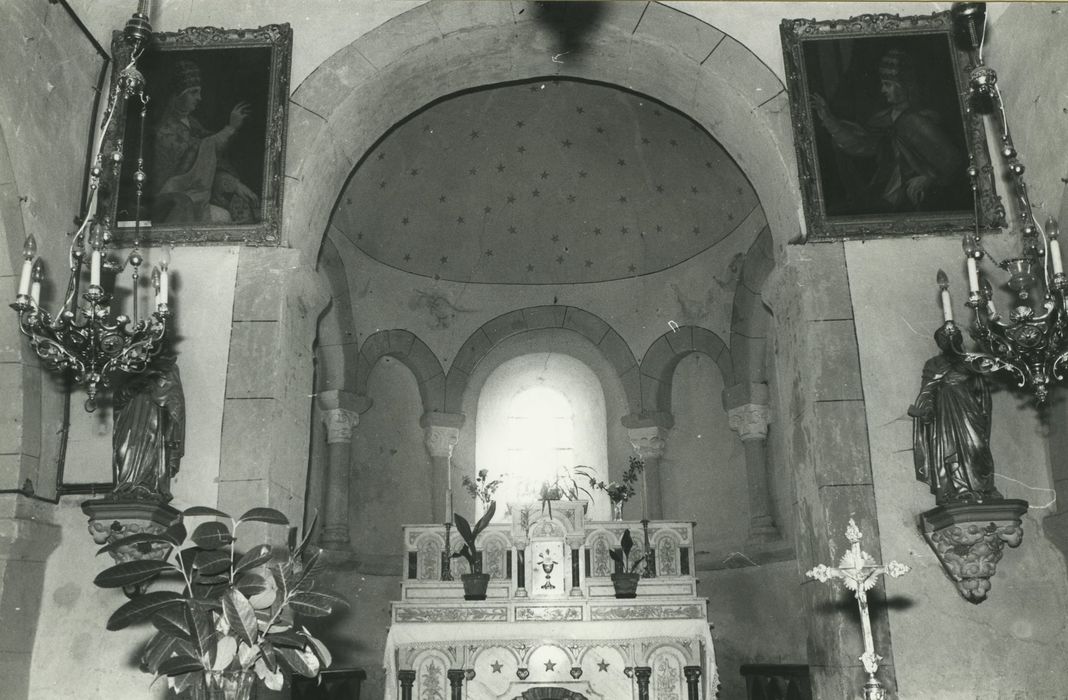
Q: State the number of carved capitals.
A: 4